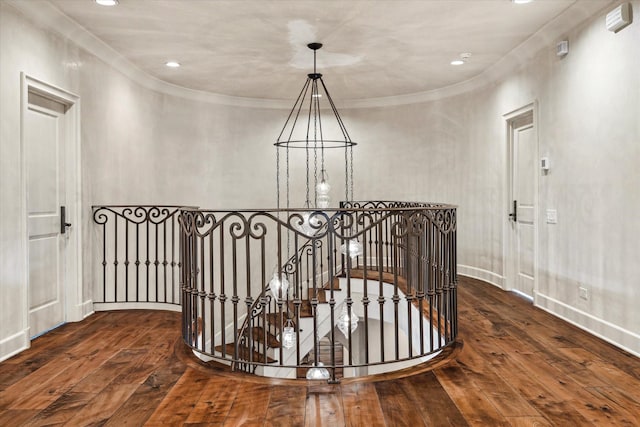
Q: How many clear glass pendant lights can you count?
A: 7